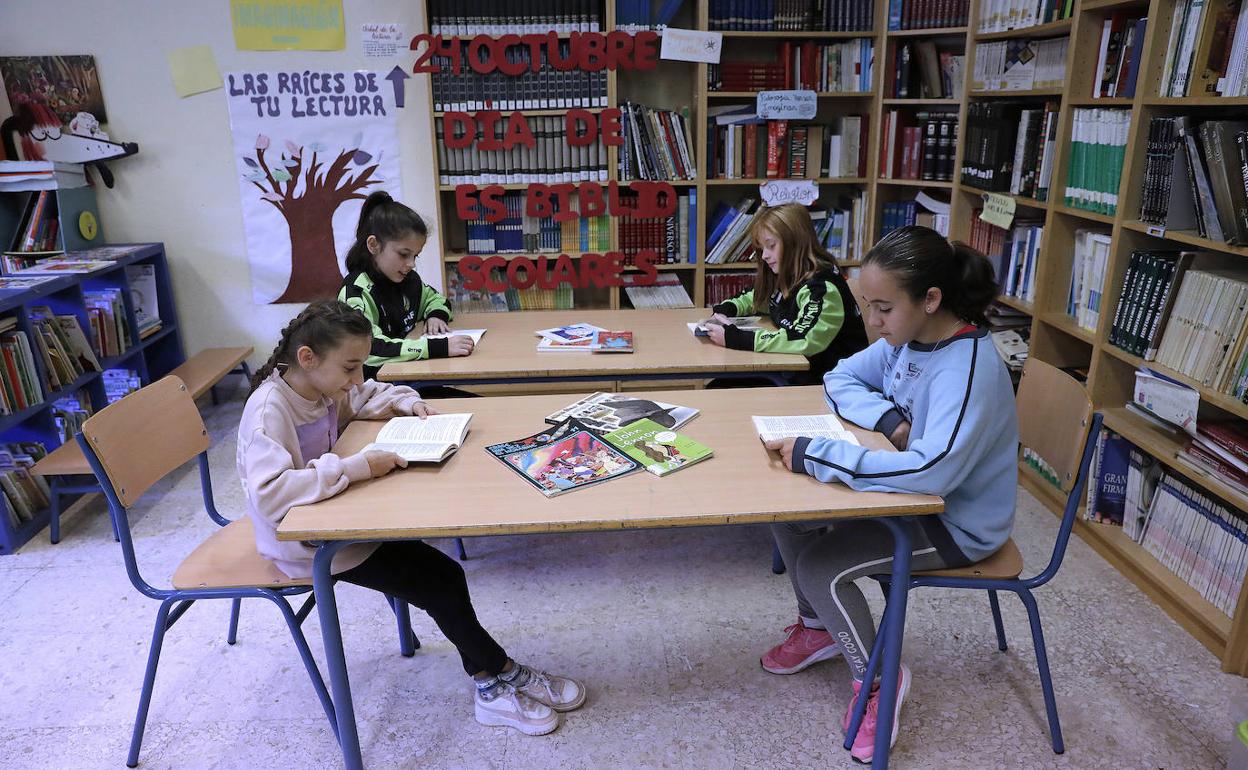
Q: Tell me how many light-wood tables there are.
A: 2